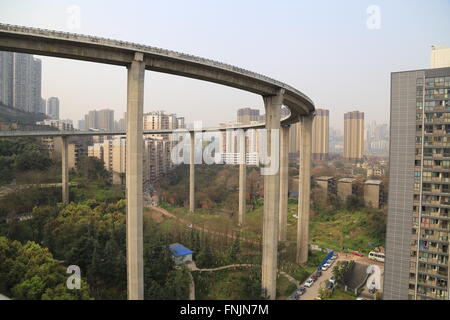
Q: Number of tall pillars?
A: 7